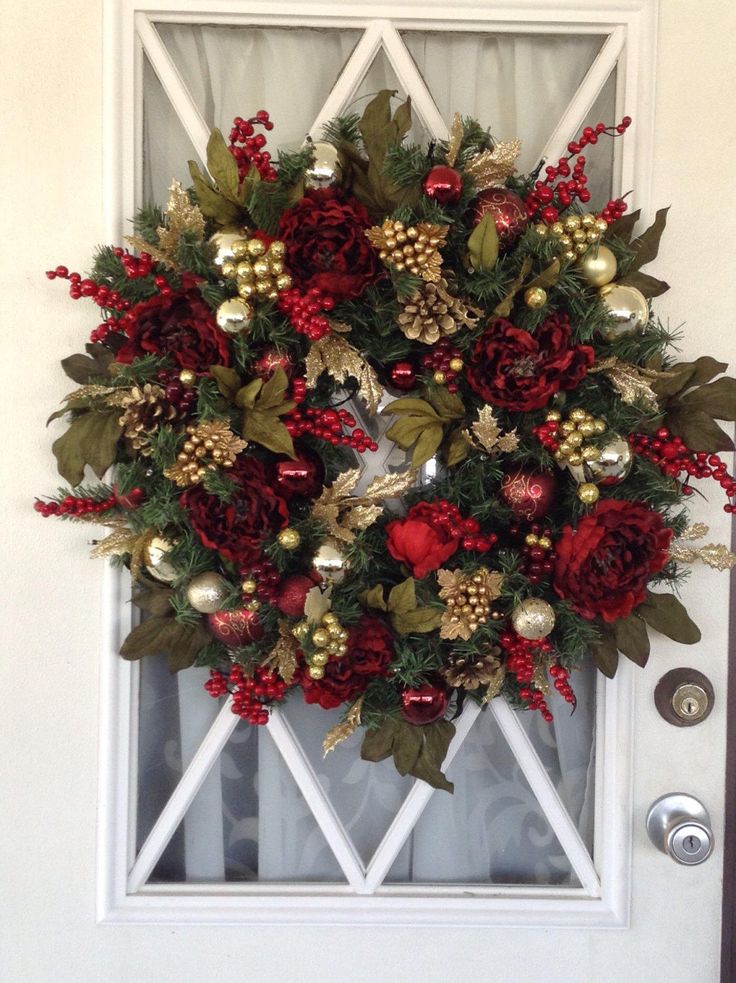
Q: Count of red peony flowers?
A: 7